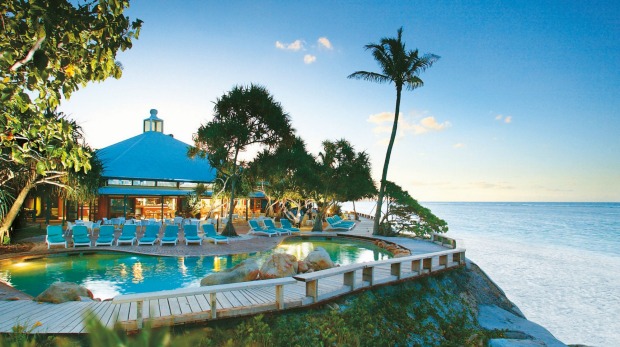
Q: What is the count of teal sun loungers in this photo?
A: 13